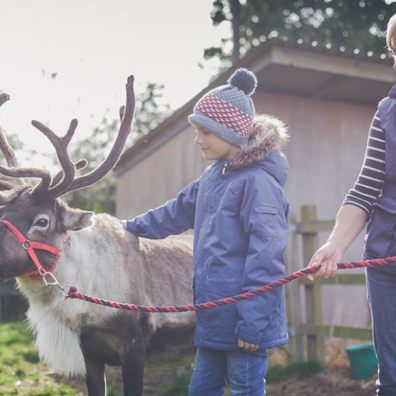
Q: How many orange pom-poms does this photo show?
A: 0